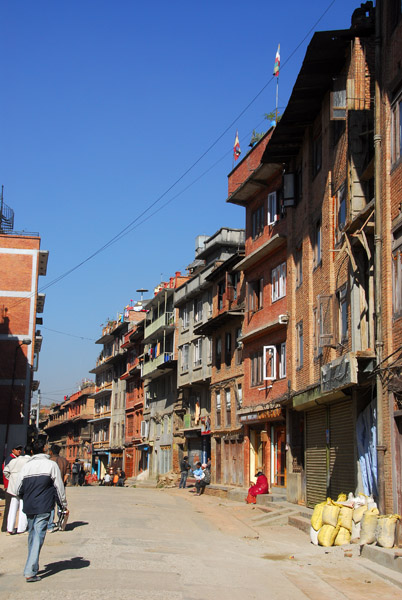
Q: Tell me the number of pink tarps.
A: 0